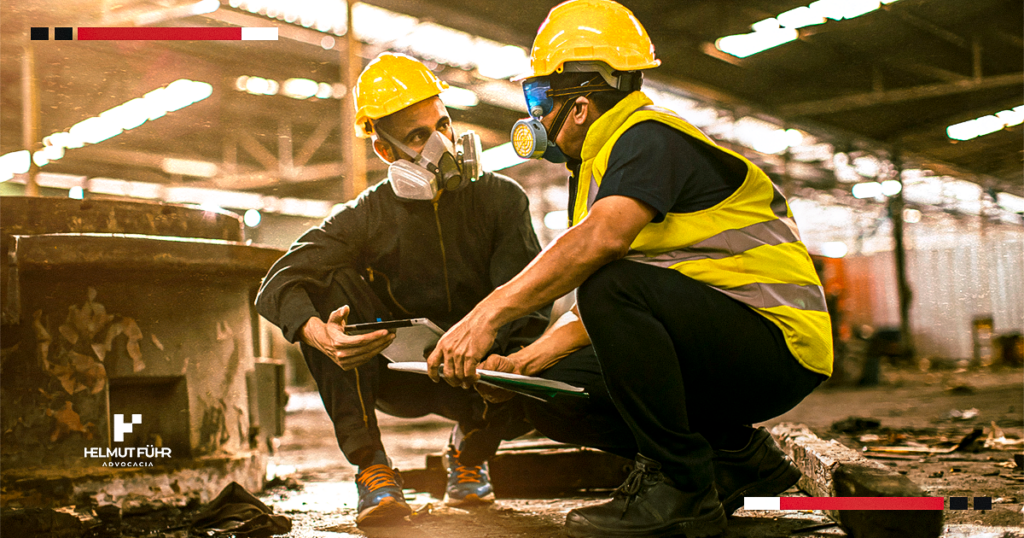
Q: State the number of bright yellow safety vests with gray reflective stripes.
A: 1